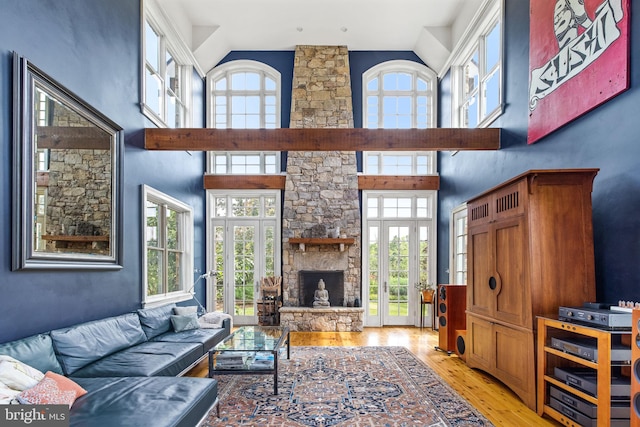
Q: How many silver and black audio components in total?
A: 5